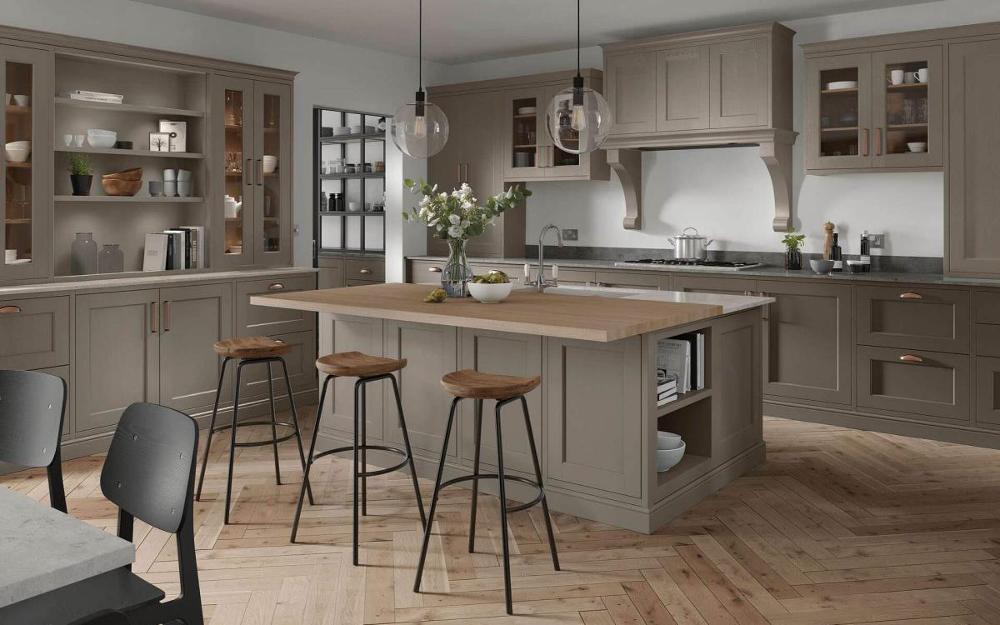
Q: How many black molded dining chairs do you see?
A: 2